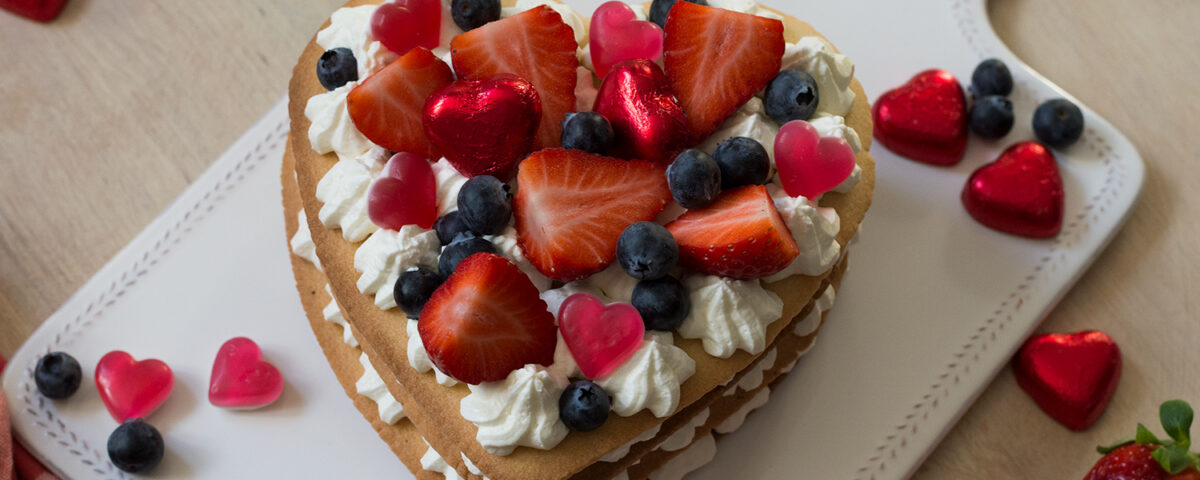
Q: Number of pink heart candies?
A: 7